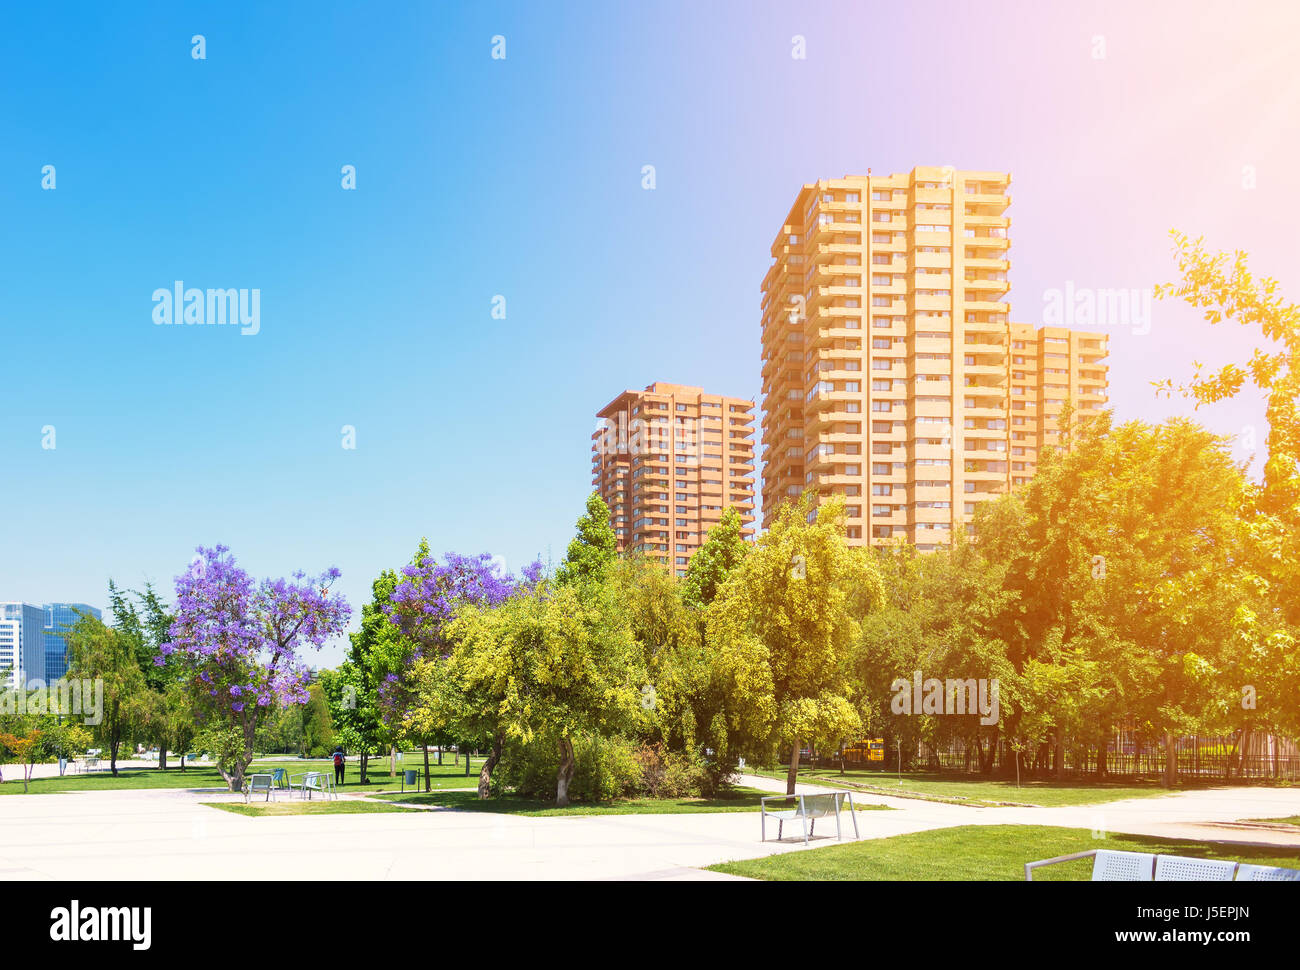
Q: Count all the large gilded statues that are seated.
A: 0